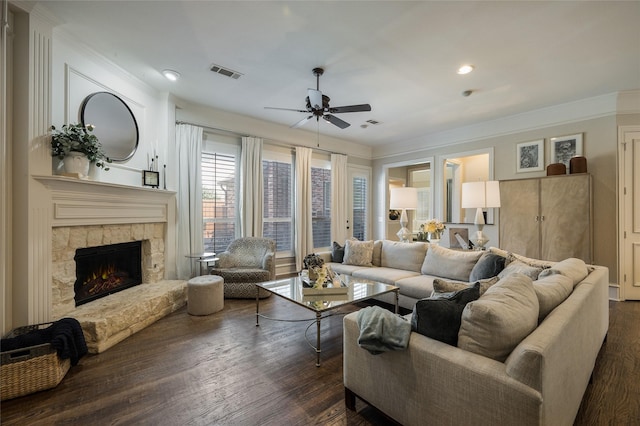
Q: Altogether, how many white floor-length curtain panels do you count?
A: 4